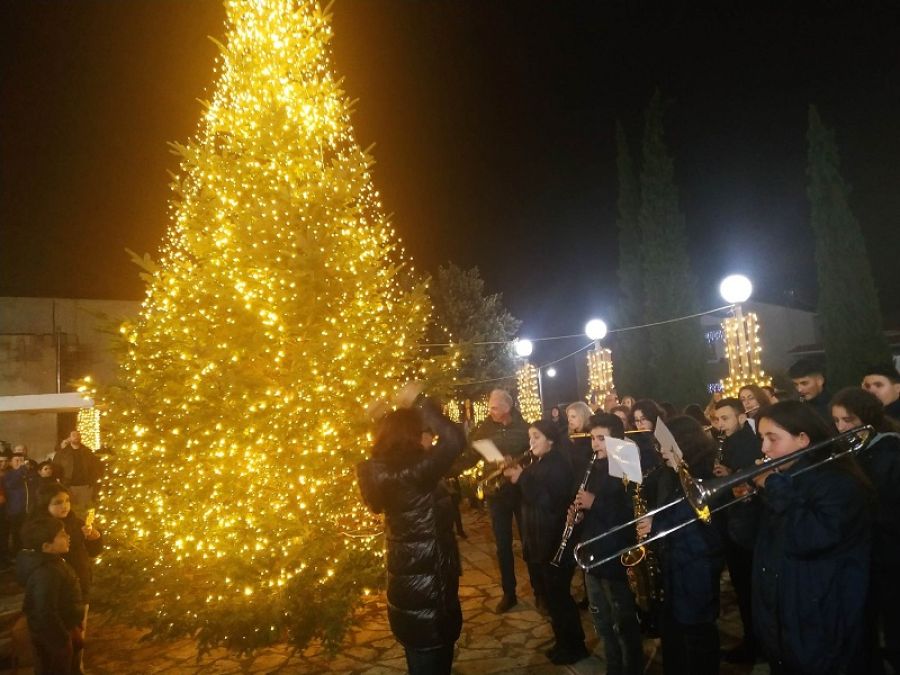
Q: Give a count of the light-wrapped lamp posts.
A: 3